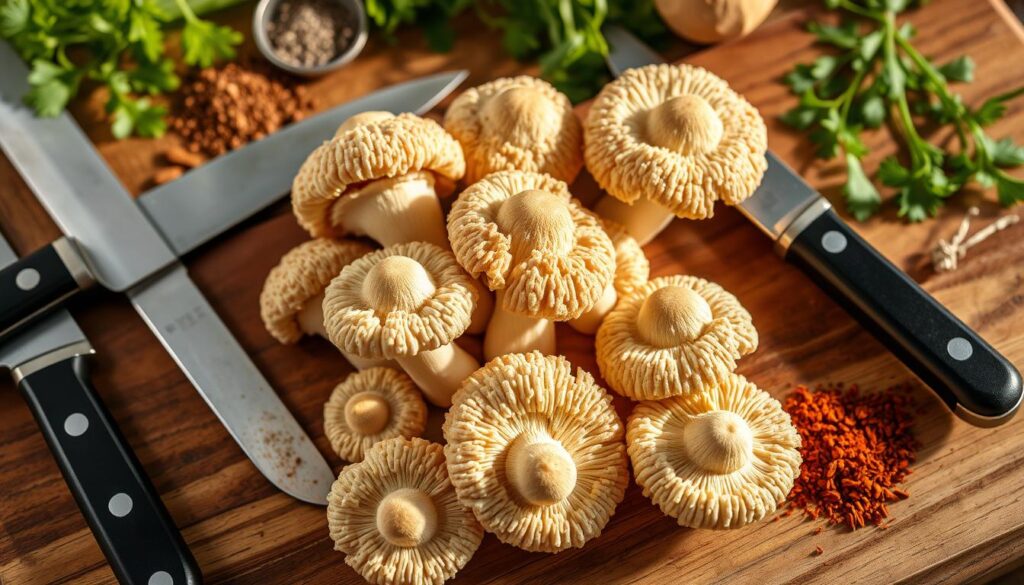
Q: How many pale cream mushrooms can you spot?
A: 12